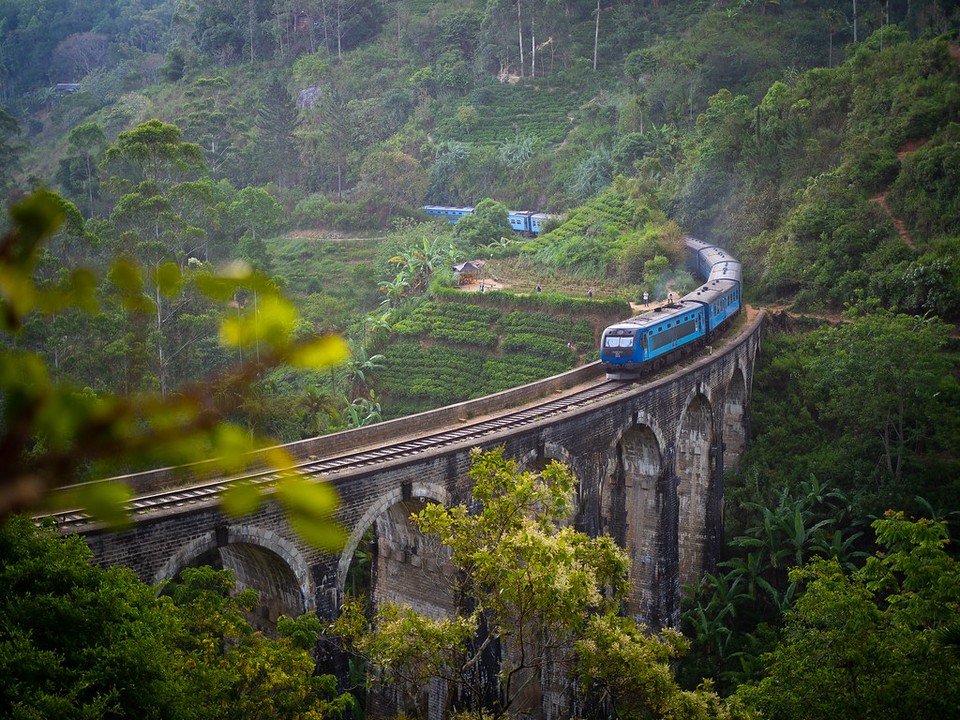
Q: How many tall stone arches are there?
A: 6